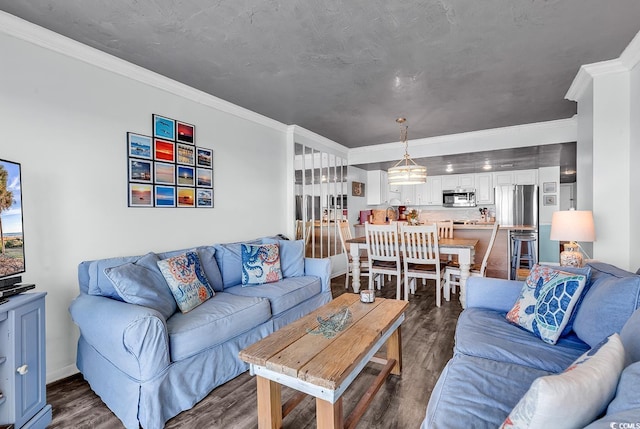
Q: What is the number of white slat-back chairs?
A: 6